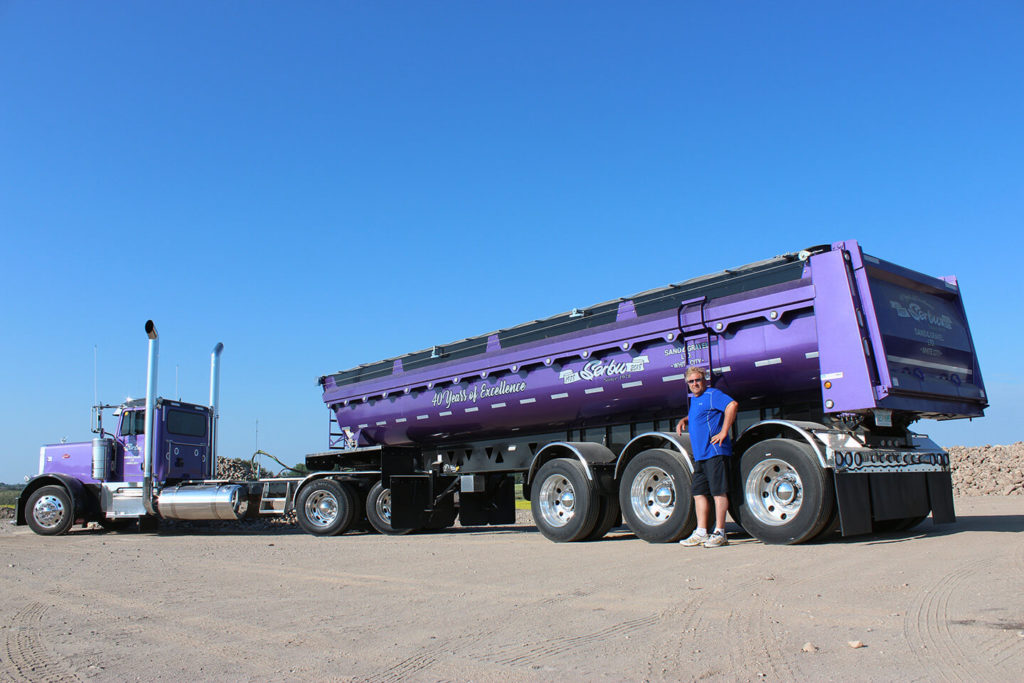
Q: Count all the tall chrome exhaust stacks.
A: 2